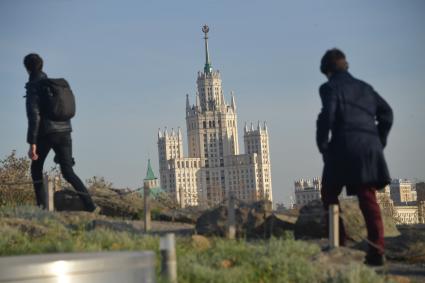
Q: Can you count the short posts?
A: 5